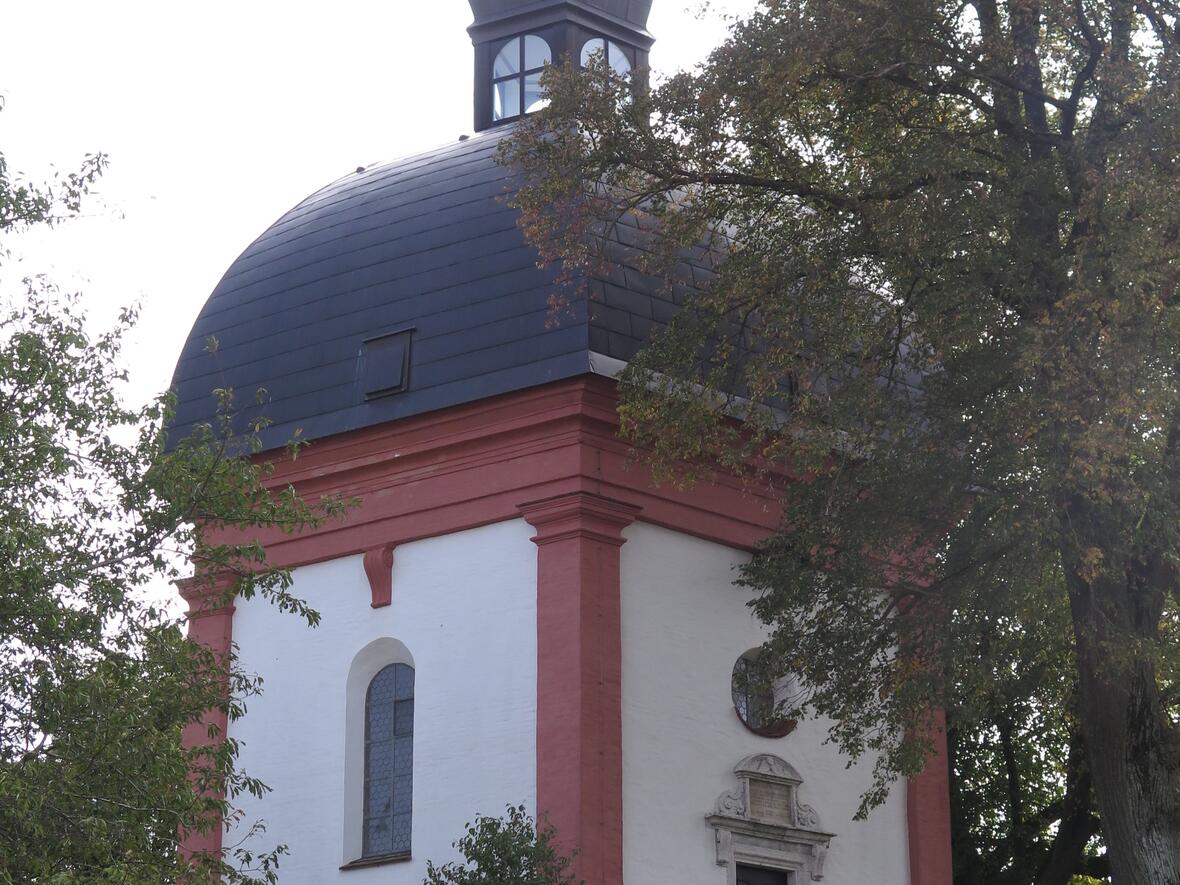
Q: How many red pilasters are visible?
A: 3